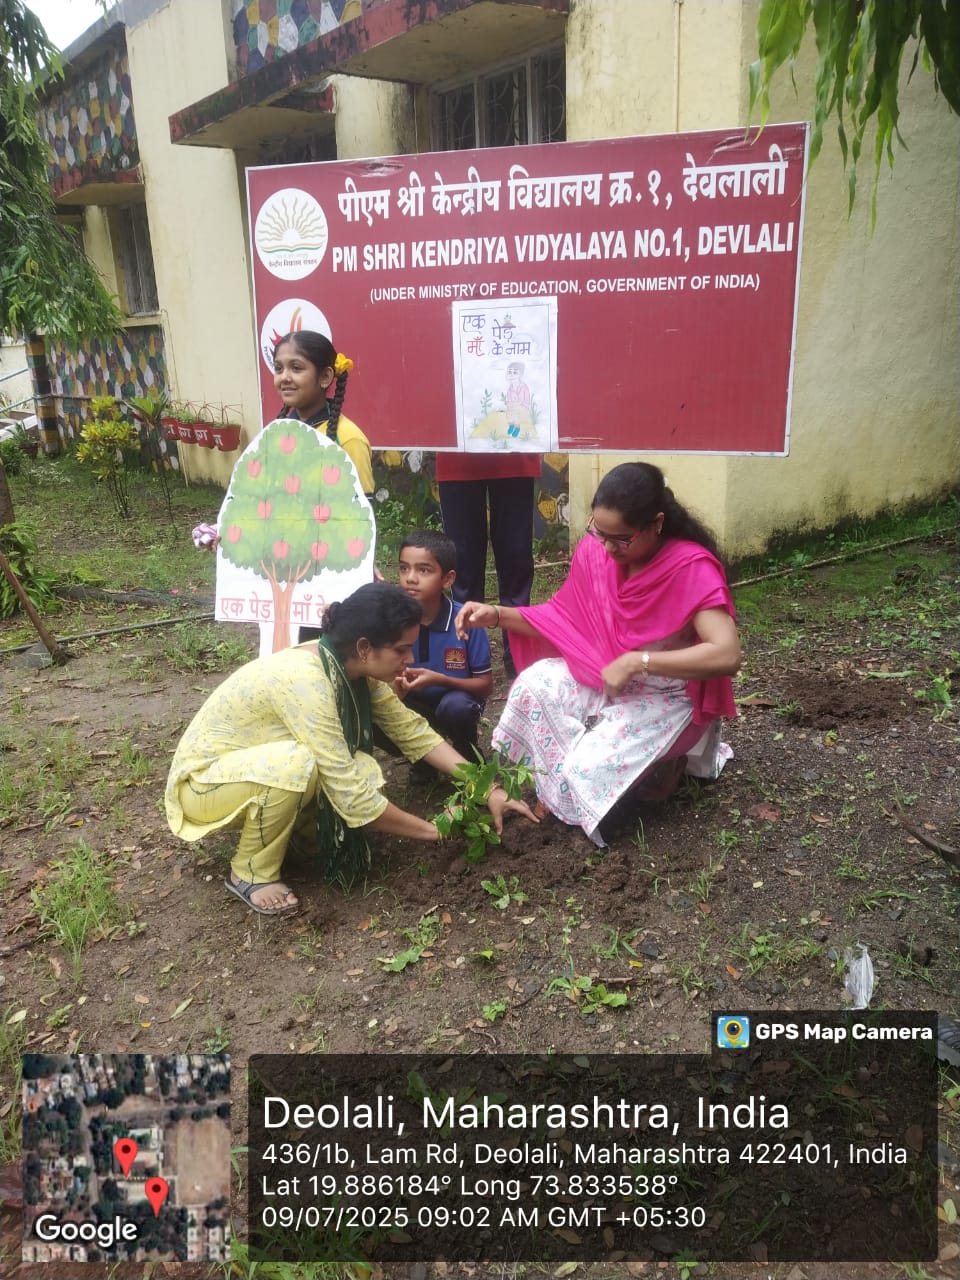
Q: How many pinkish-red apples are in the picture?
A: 10